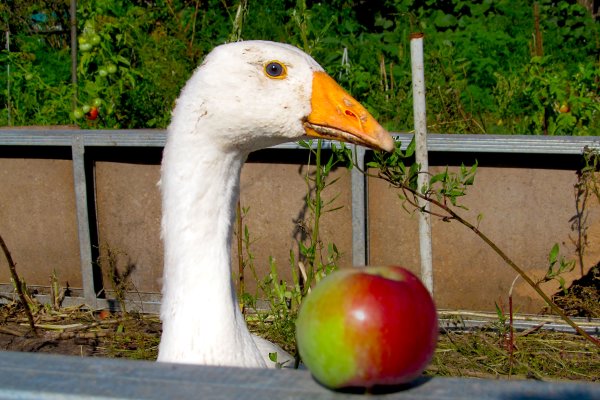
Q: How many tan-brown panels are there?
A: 3